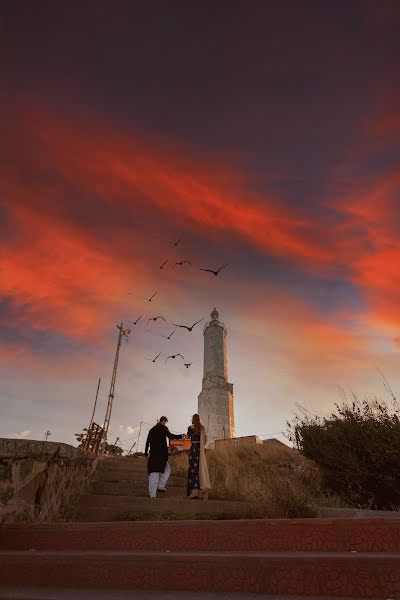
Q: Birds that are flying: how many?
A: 12